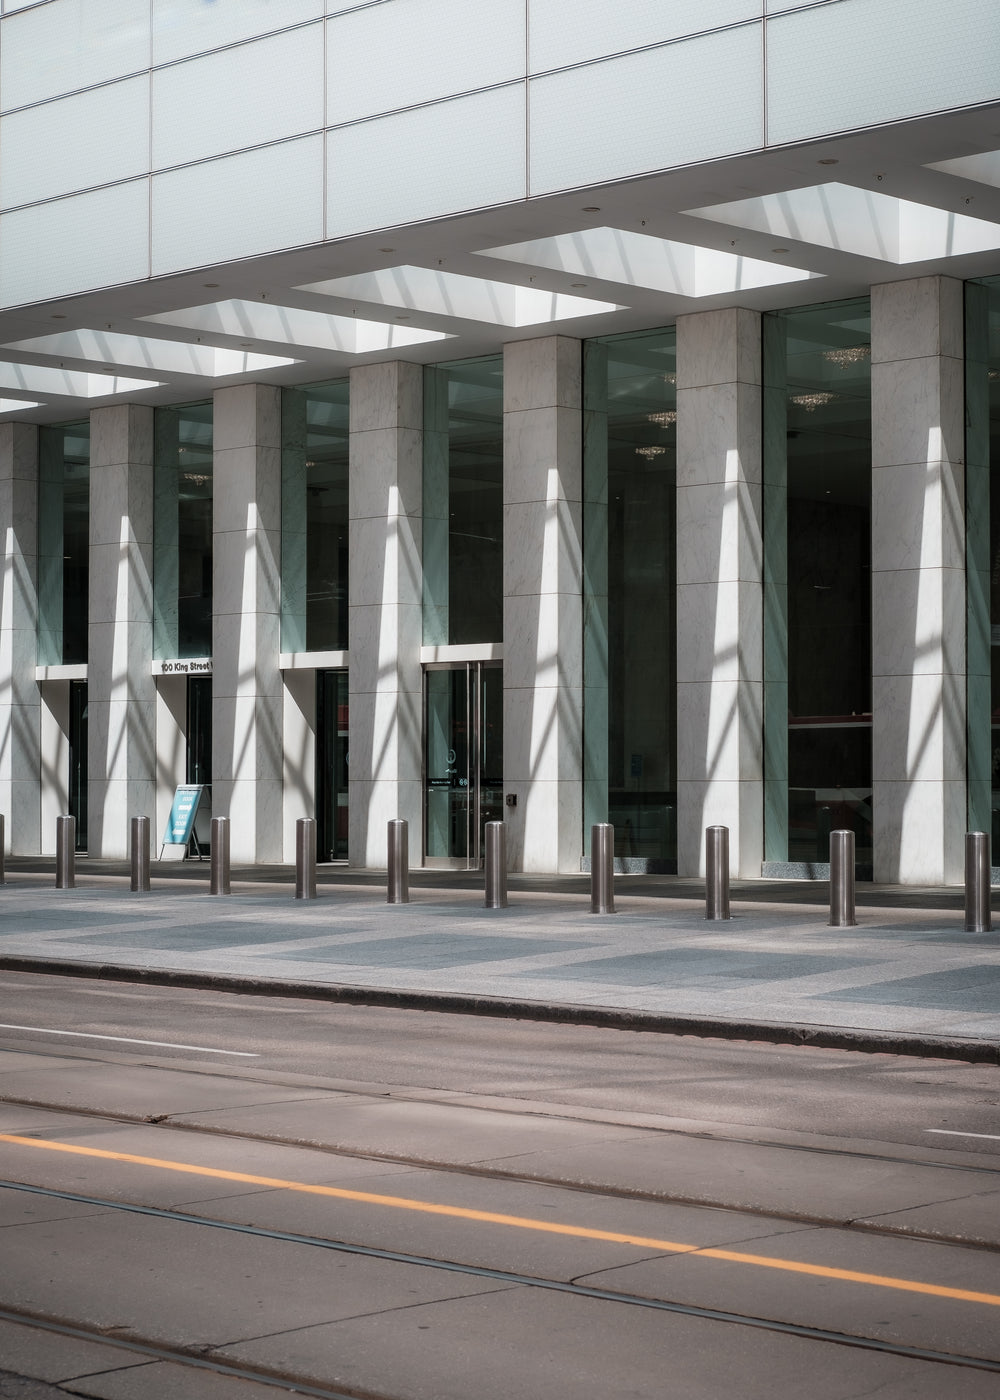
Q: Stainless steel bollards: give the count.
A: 11